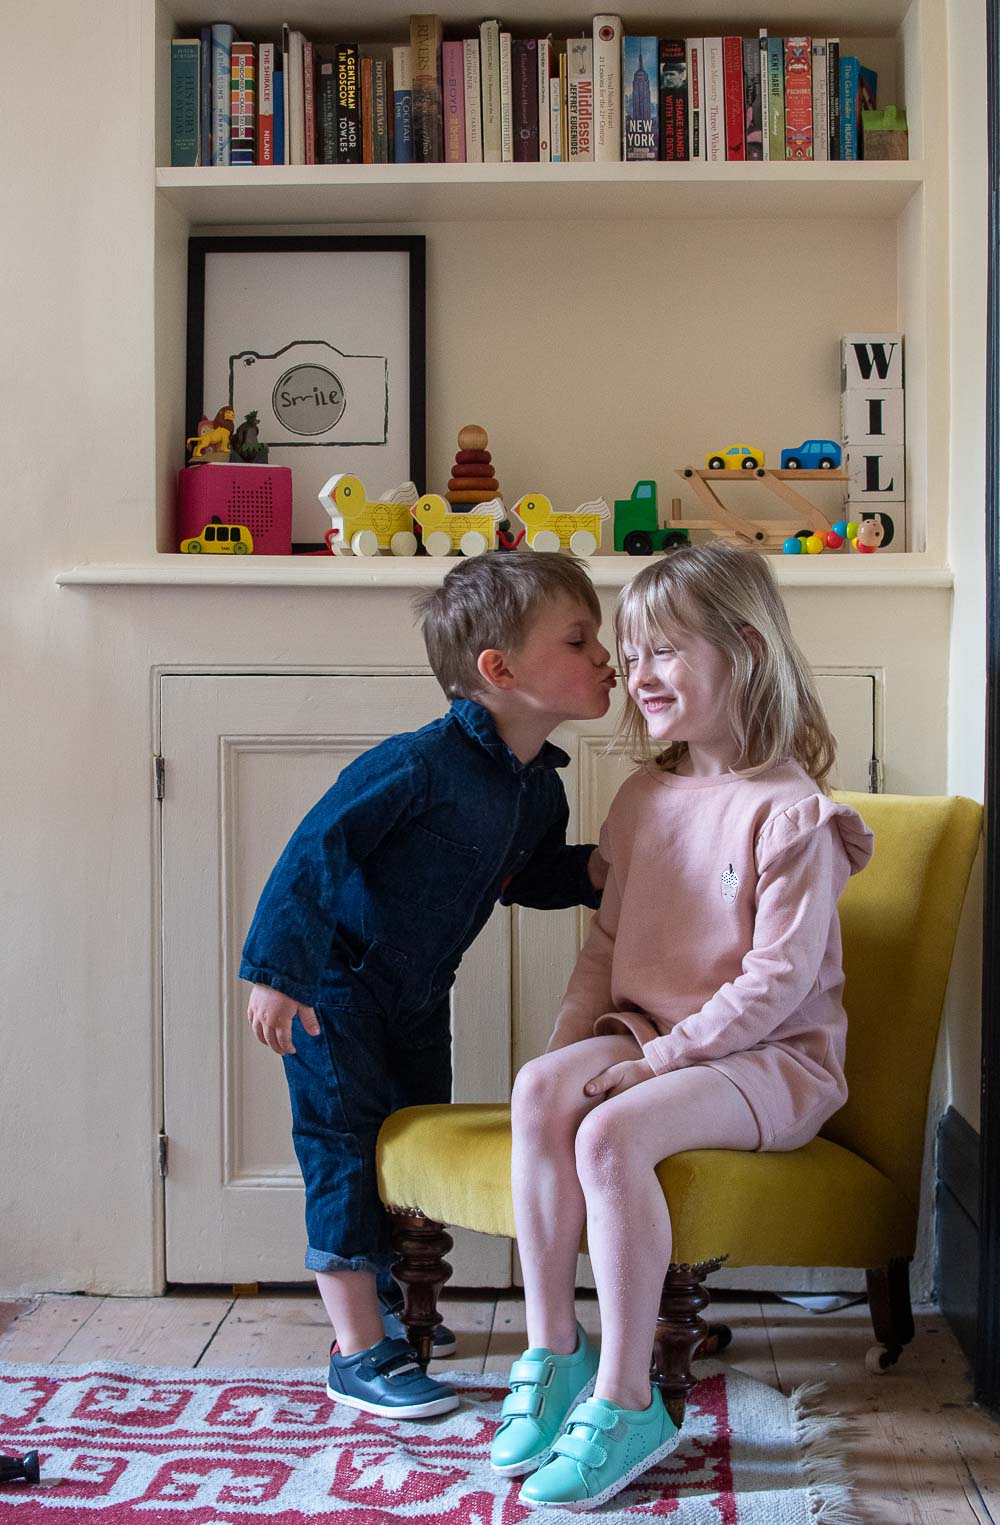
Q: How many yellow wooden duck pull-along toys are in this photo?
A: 3